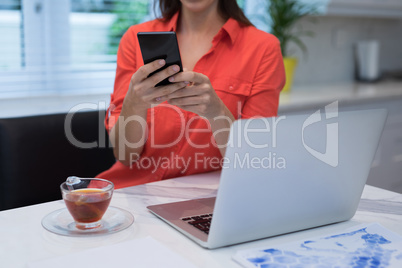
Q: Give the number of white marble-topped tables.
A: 1